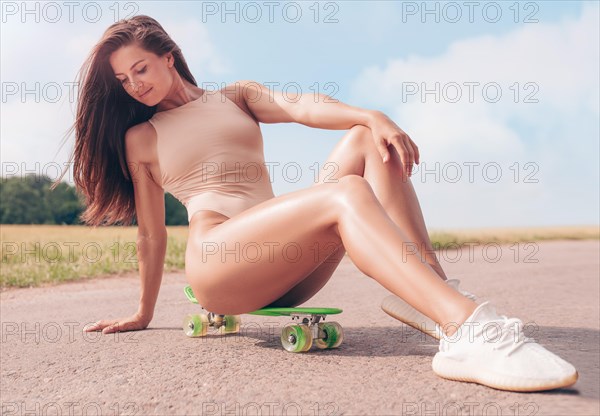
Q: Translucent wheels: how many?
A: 4